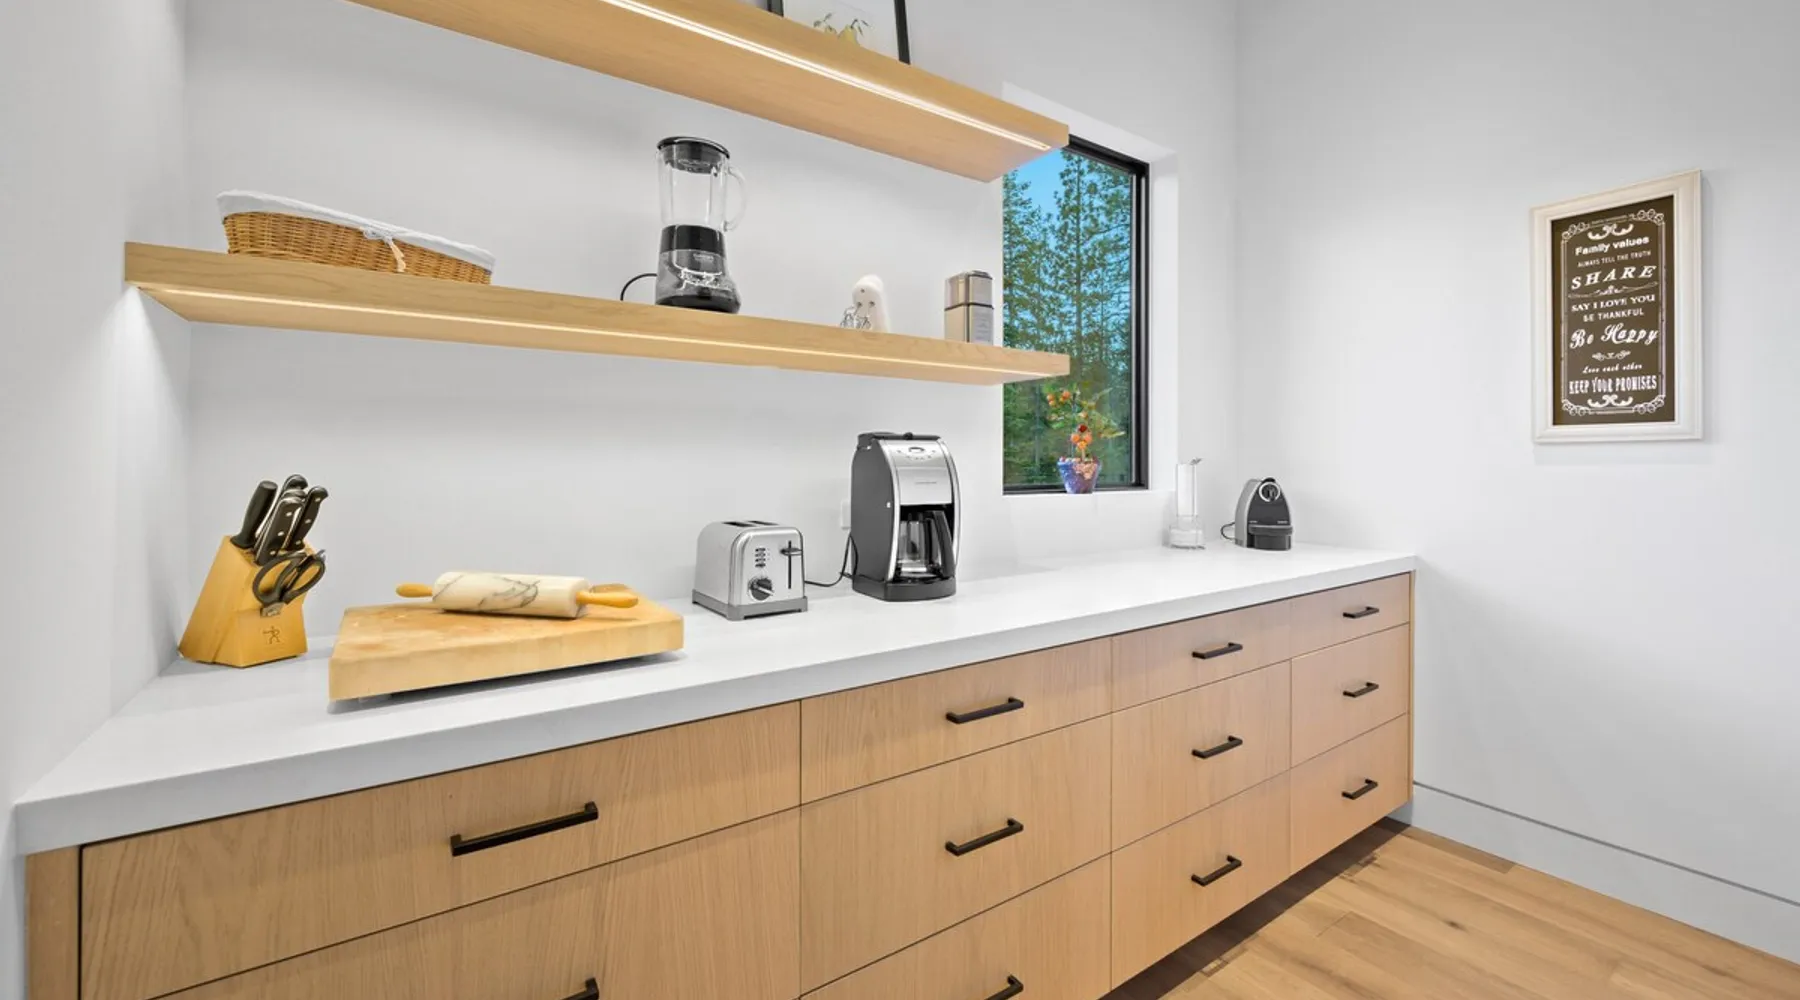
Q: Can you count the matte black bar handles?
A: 11